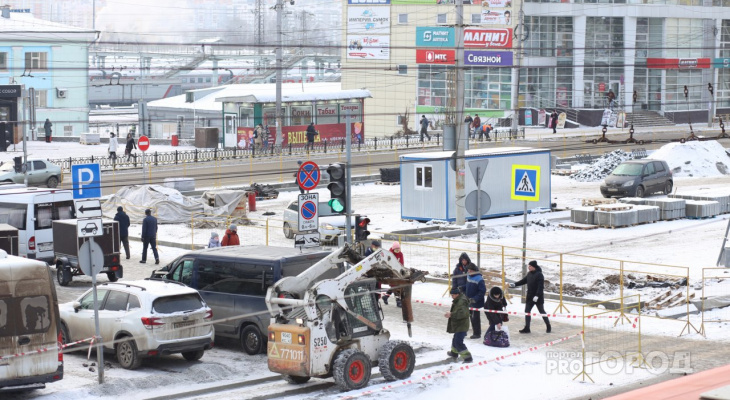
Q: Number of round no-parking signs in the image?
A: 2